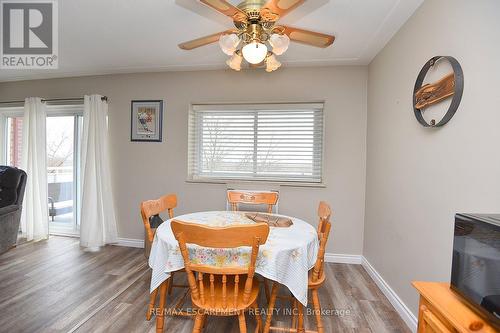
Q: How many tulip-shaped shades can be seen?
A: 4